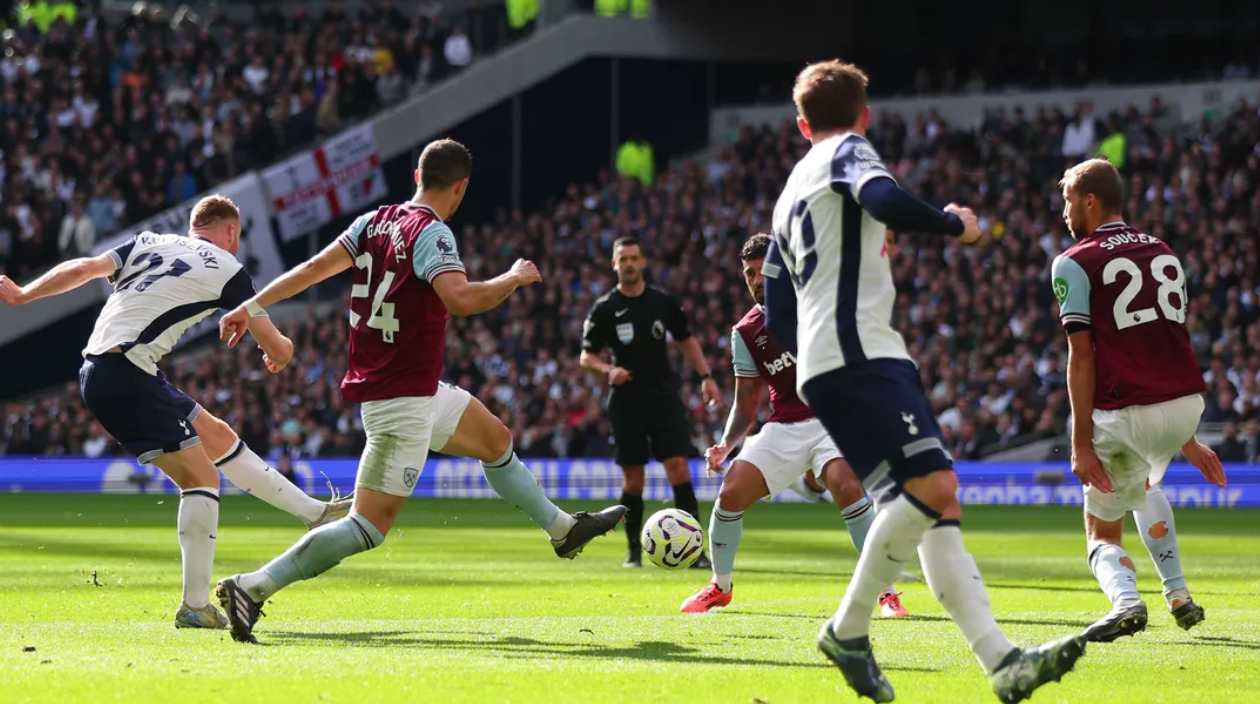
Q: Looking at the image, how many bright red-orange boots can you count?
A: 2